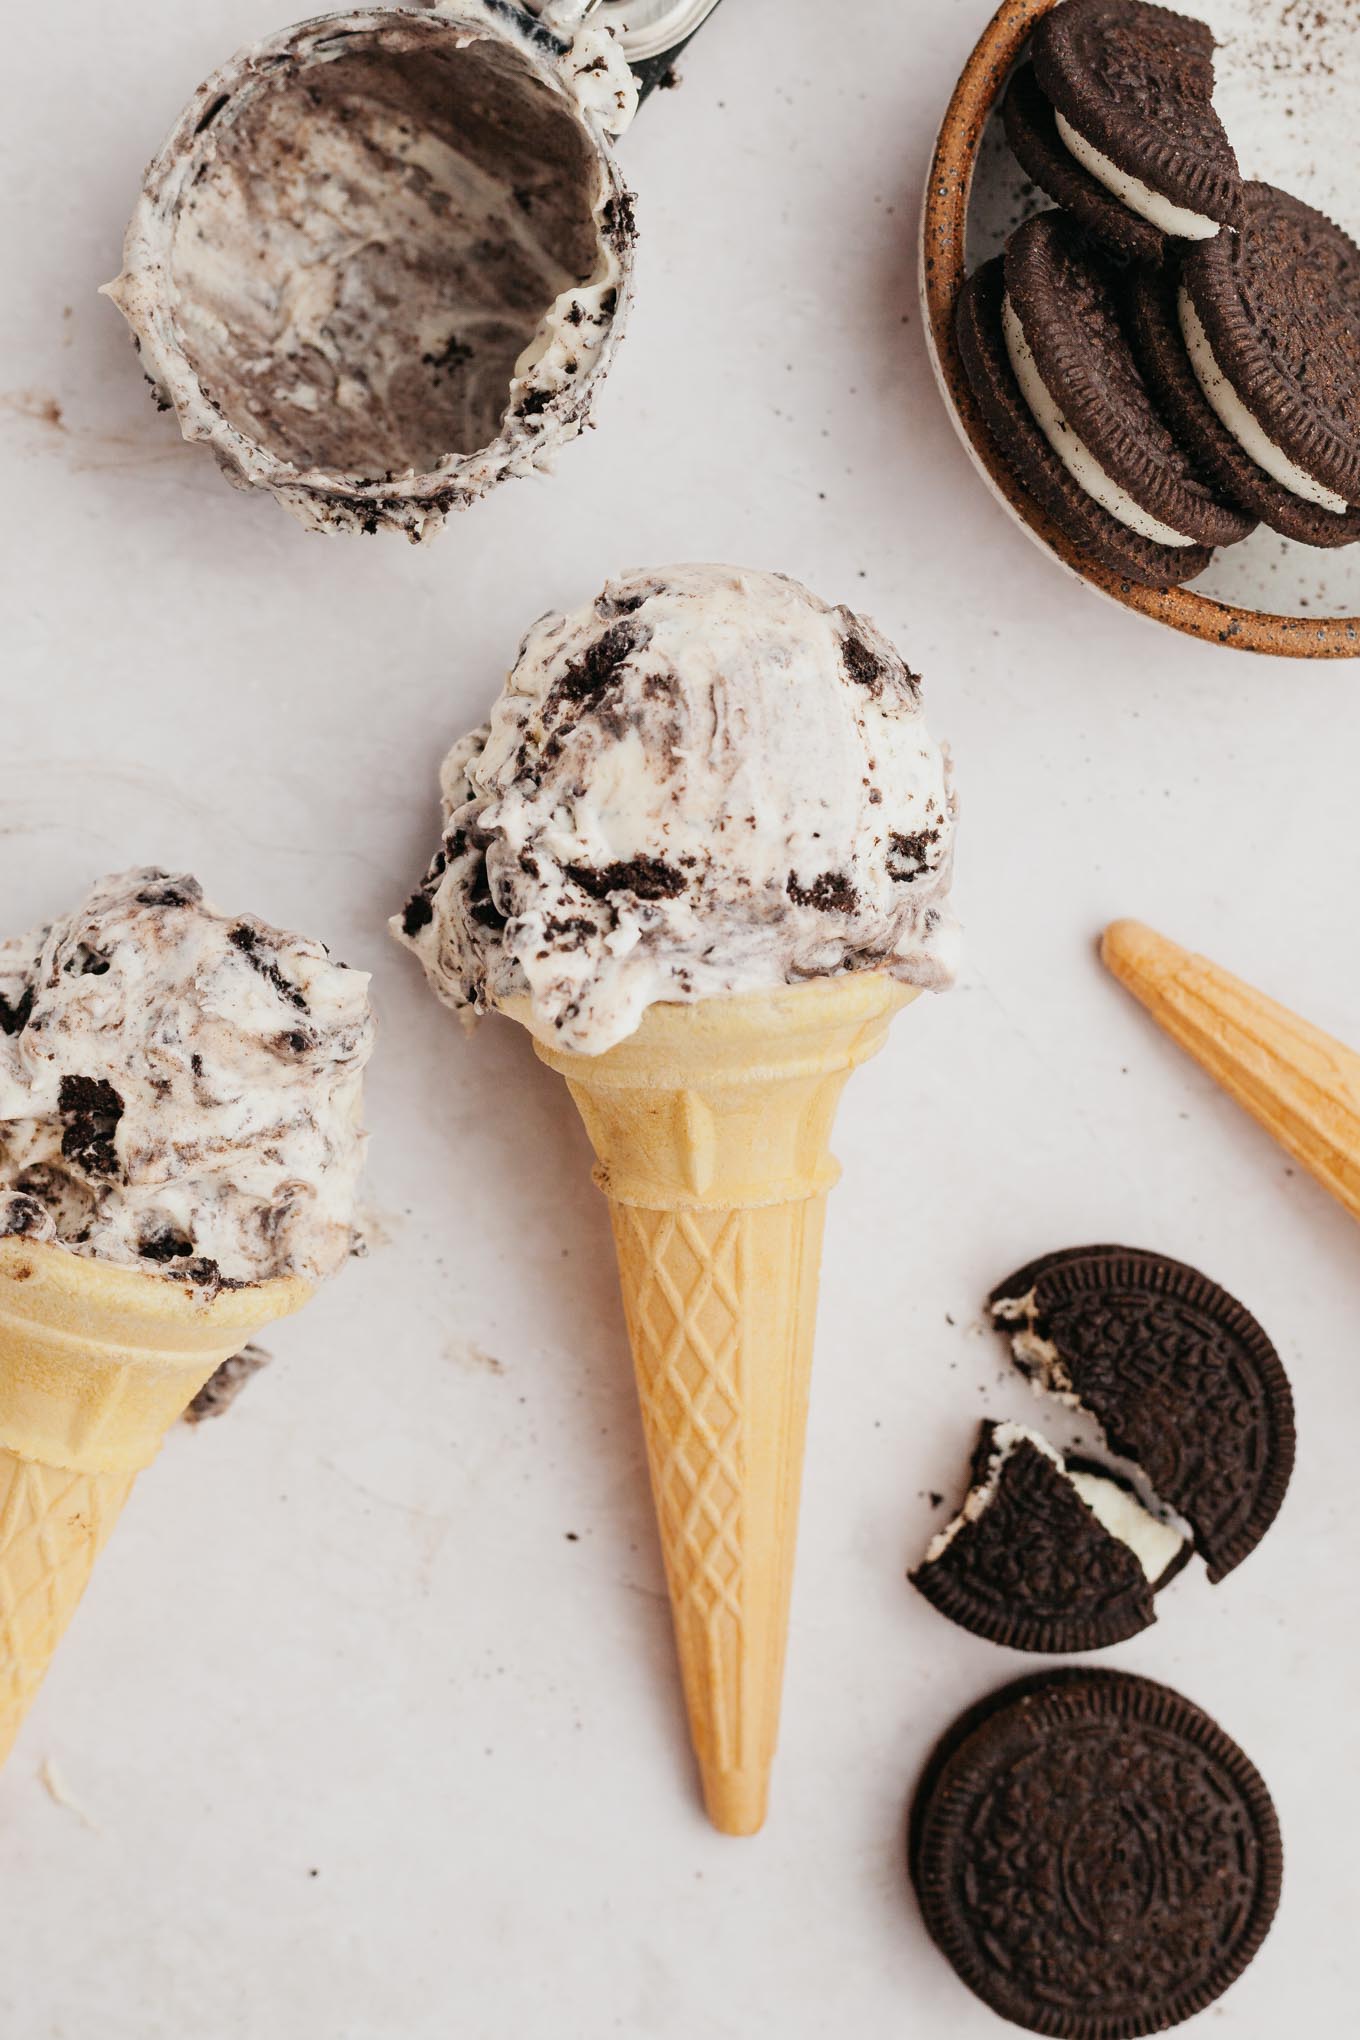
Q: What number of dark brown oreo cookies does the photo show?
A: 5